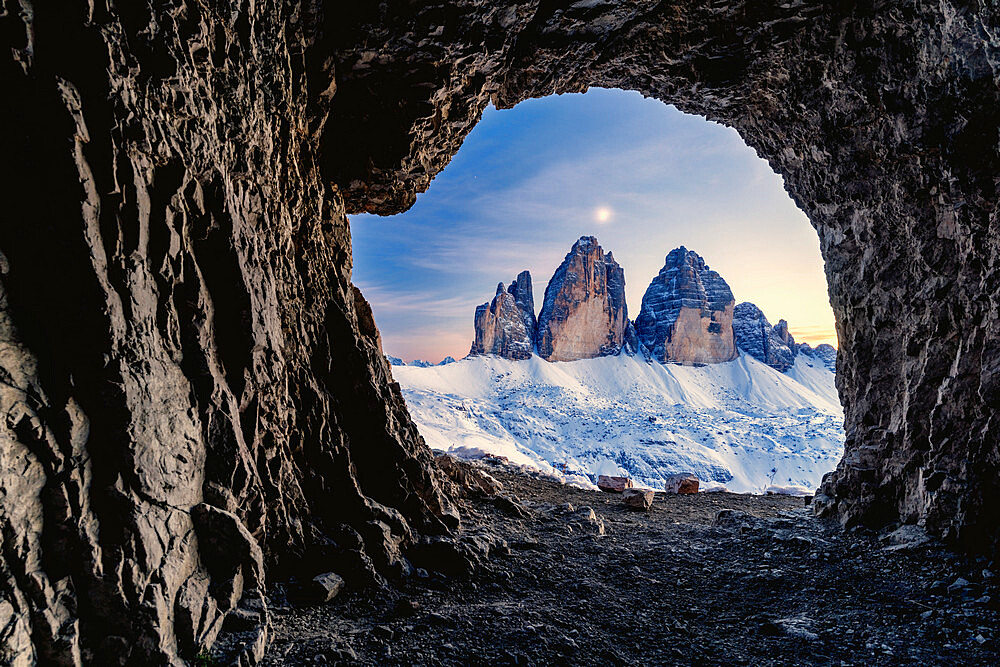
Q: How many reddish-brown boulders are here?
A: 3